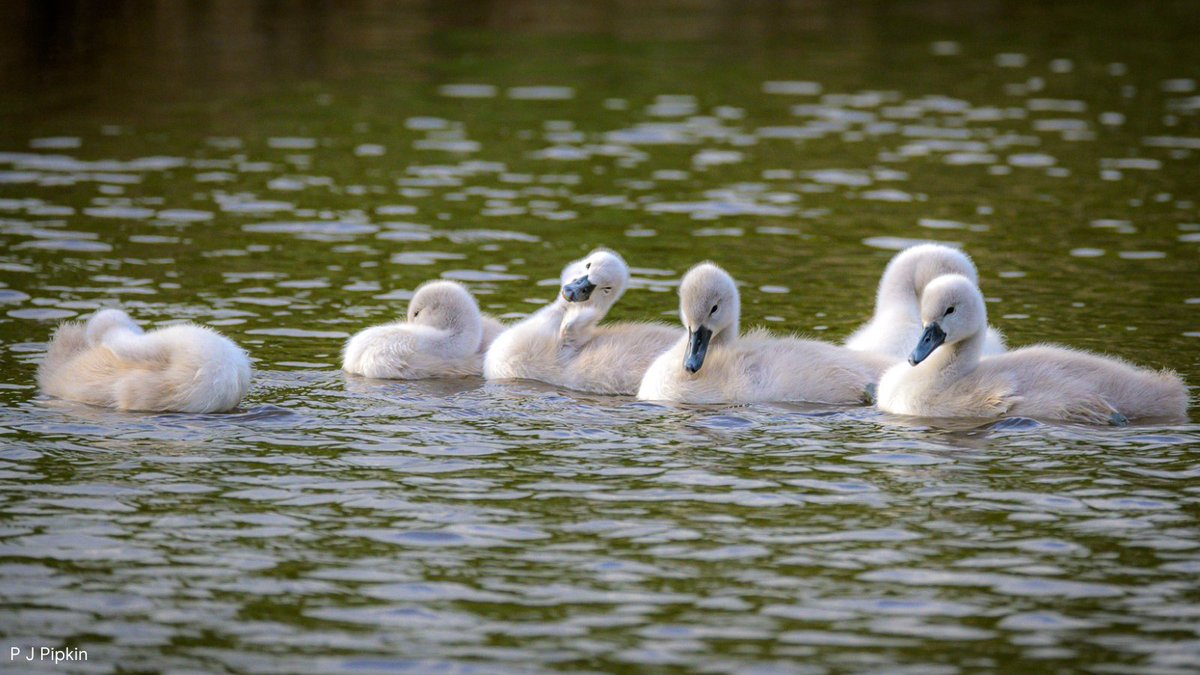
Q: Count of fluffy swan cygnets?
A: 6